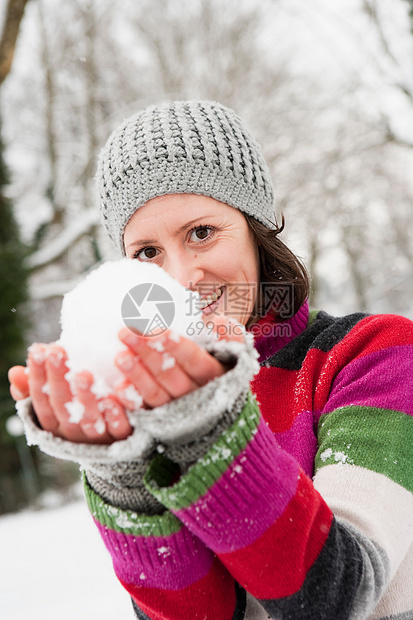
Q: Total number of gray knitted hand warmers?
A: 2